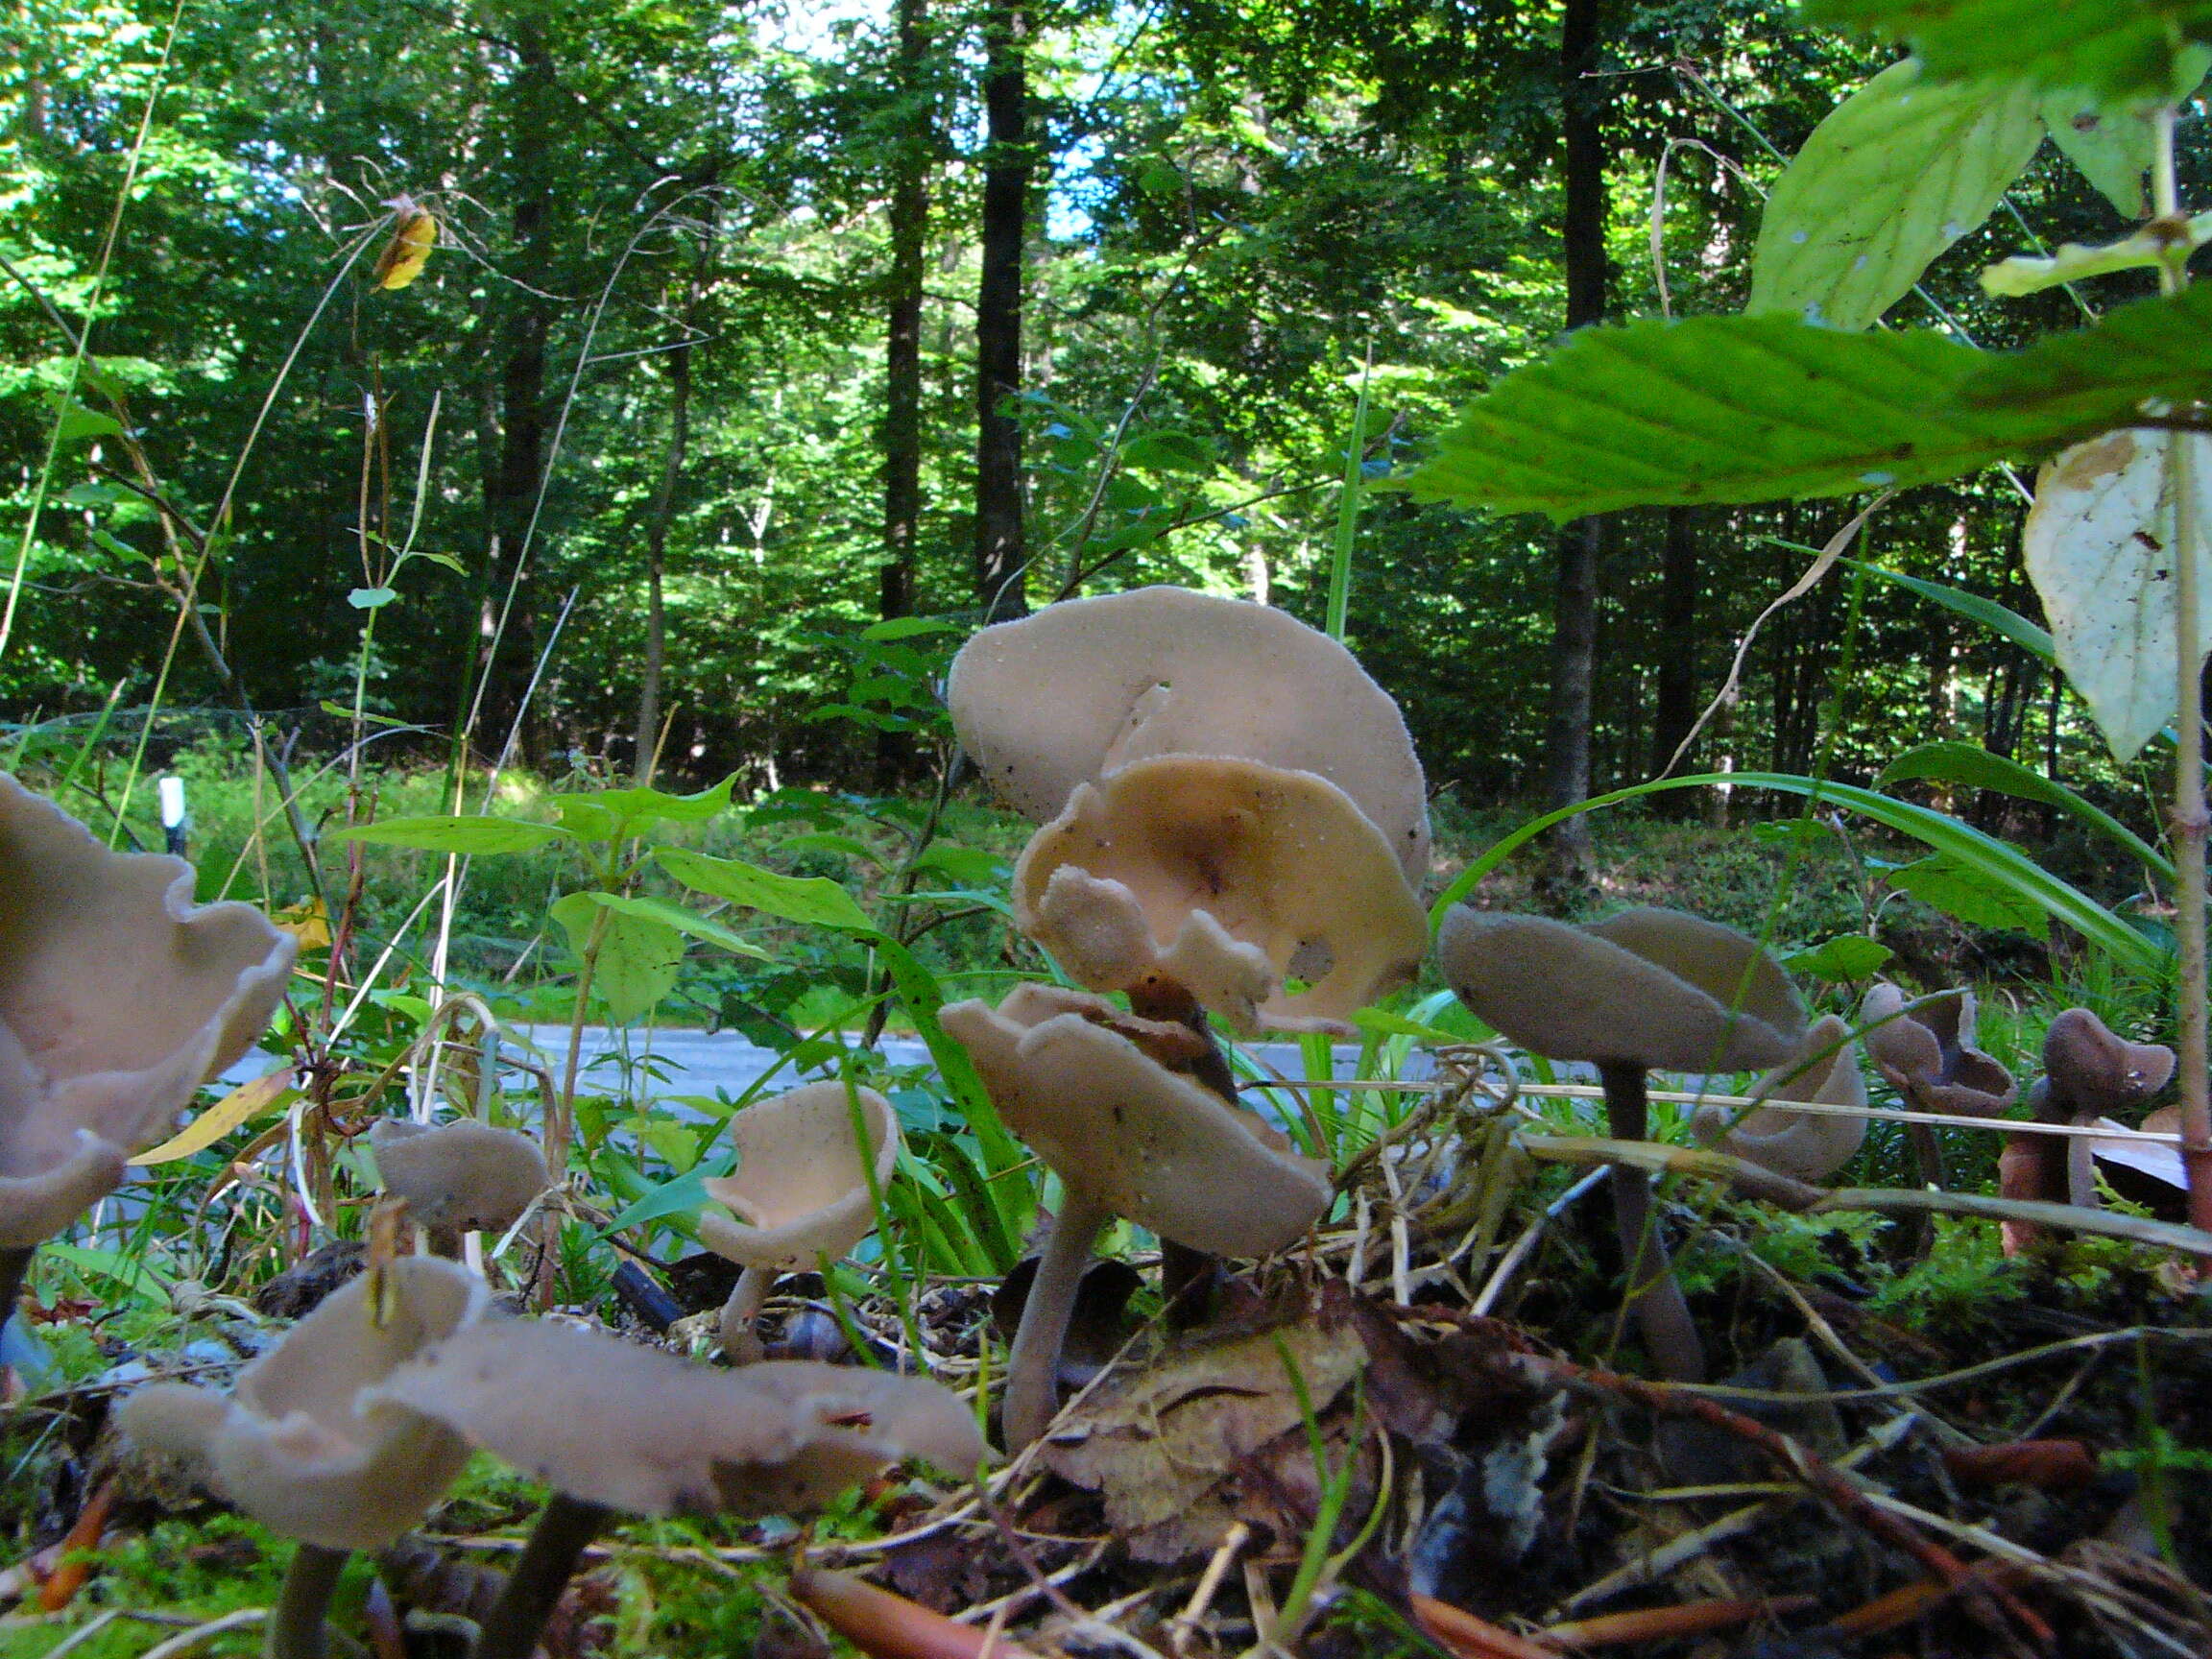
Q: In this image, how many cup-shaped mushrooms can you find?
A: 12